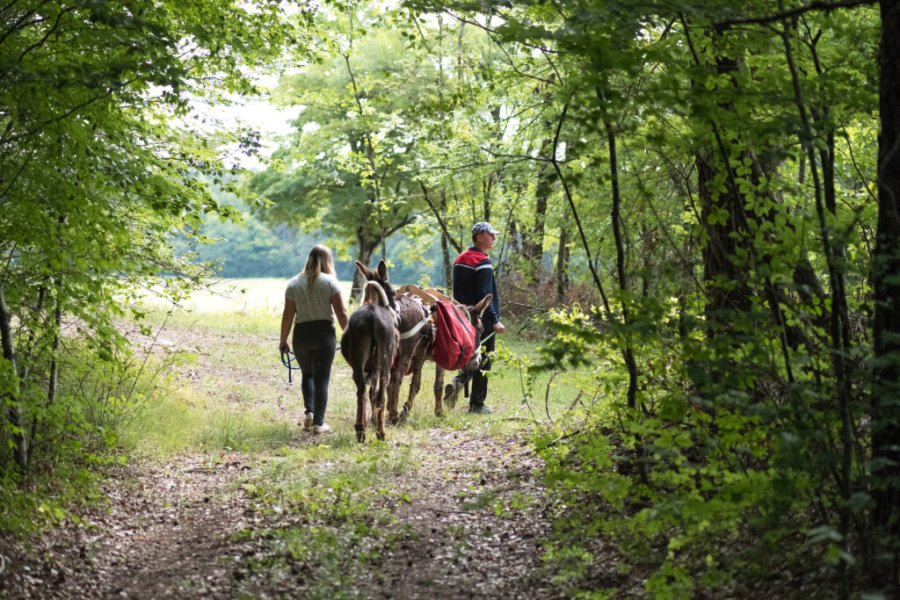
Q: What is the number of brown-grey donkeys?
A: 2